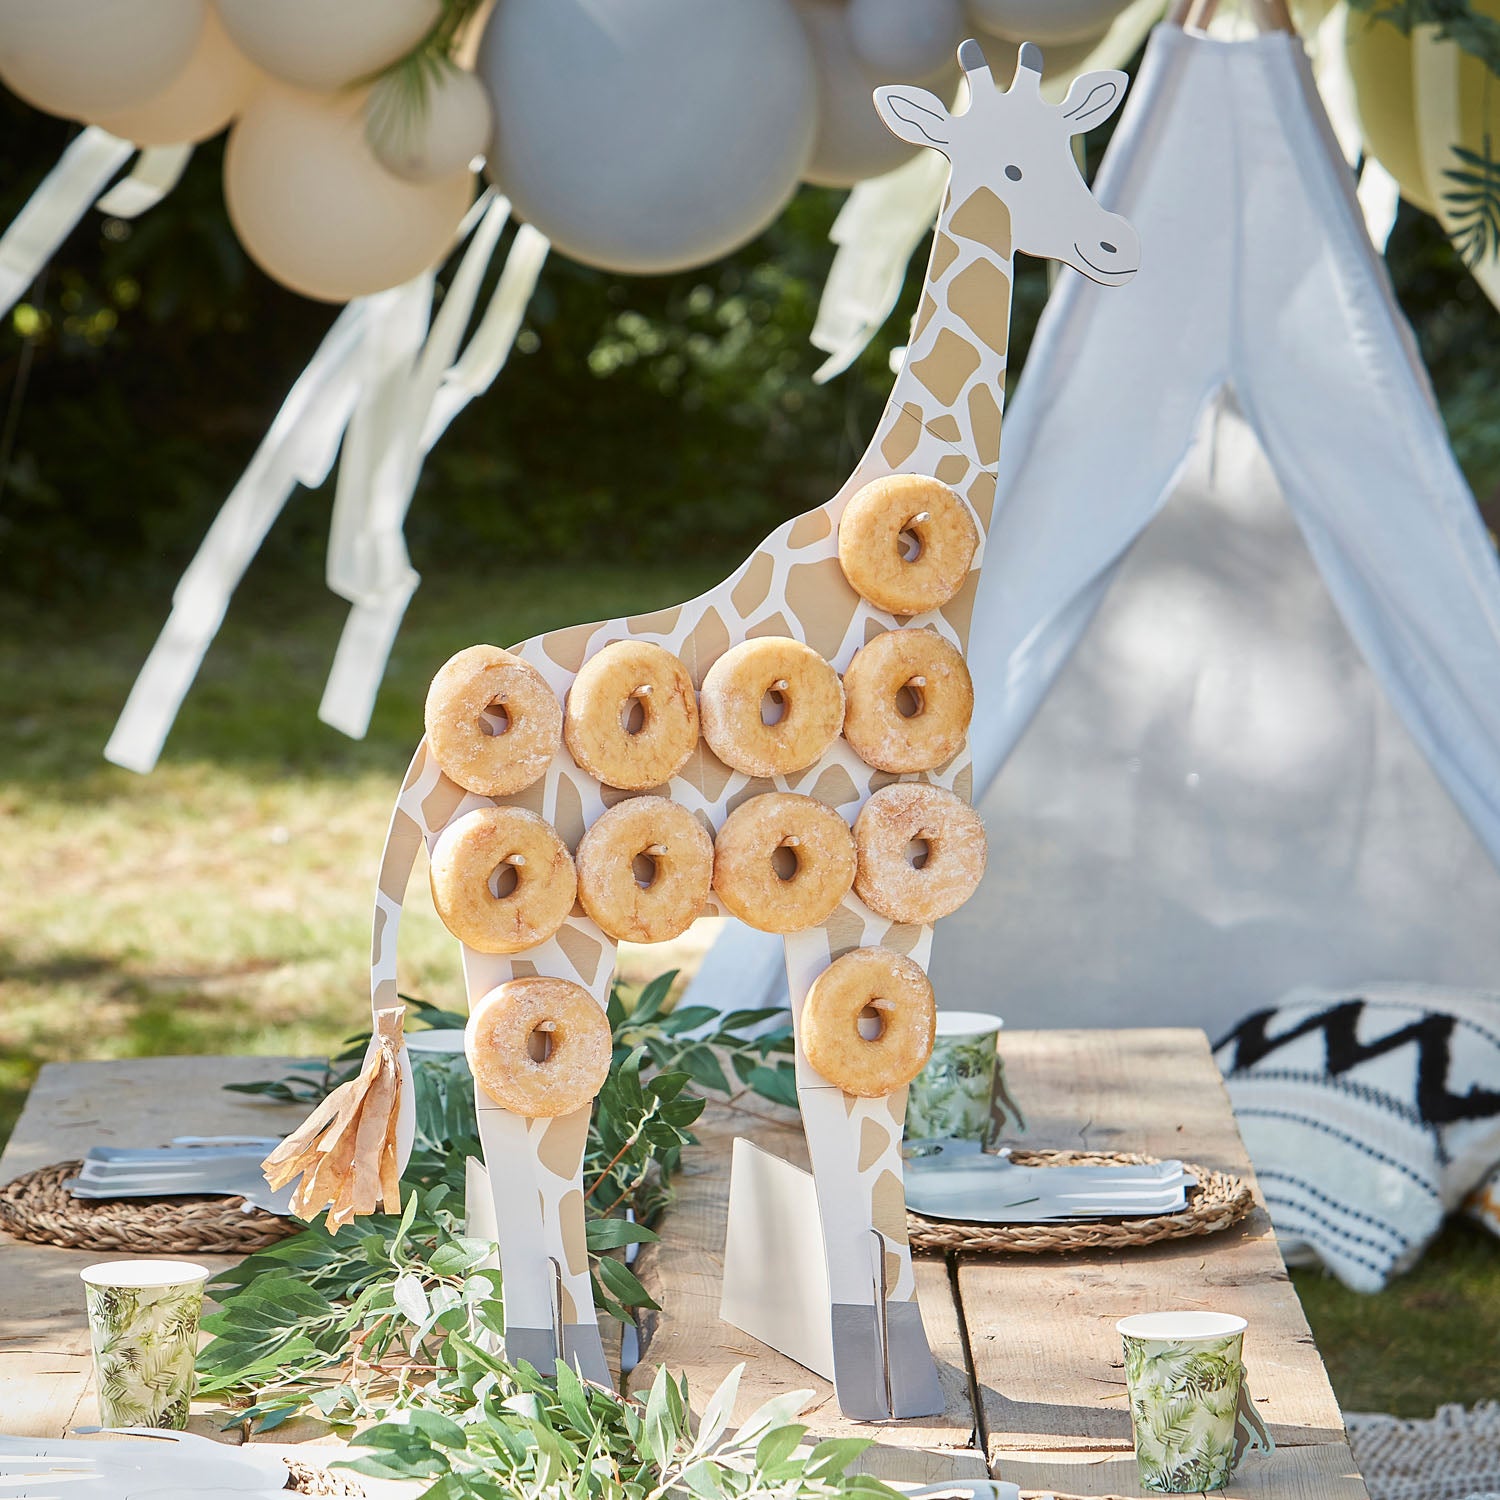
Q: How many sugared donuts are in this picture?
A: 11